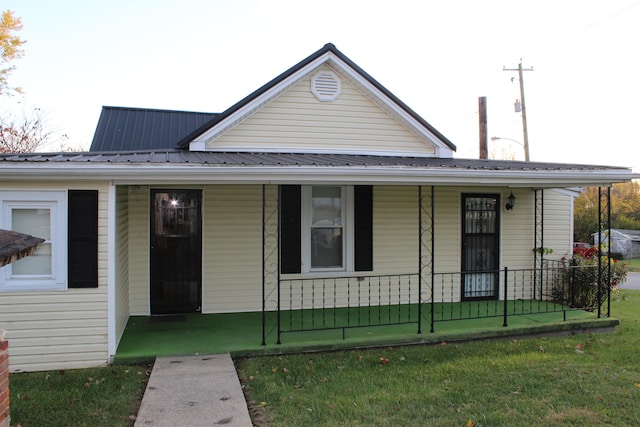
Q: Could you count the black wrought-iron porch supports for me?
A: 4